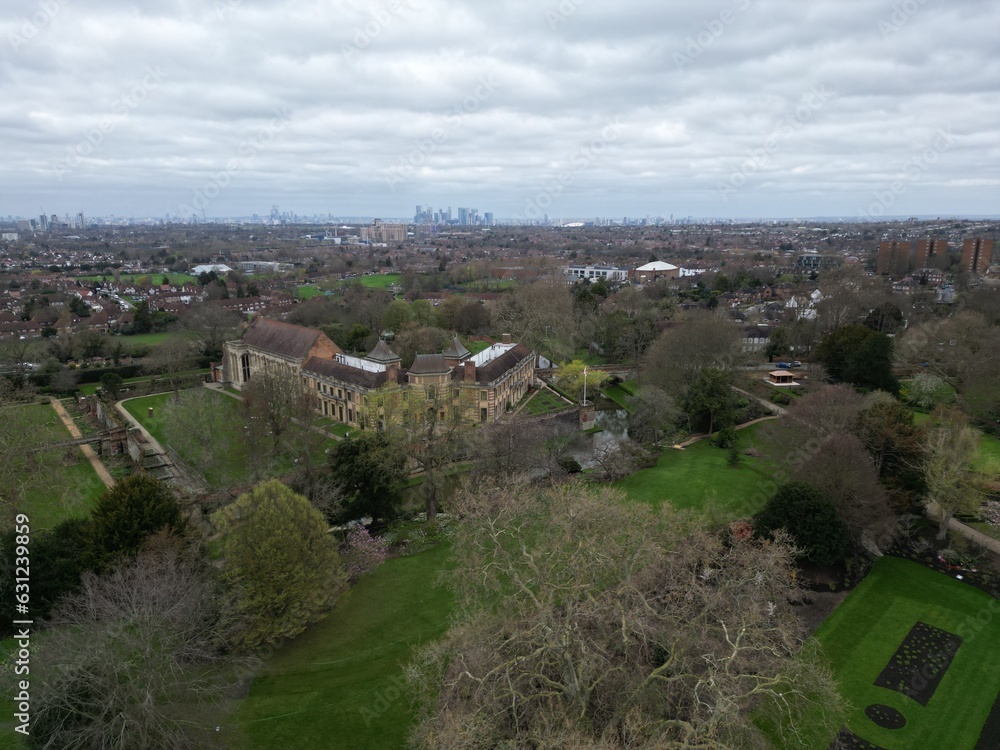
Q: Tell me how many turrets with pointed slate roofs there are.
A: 2